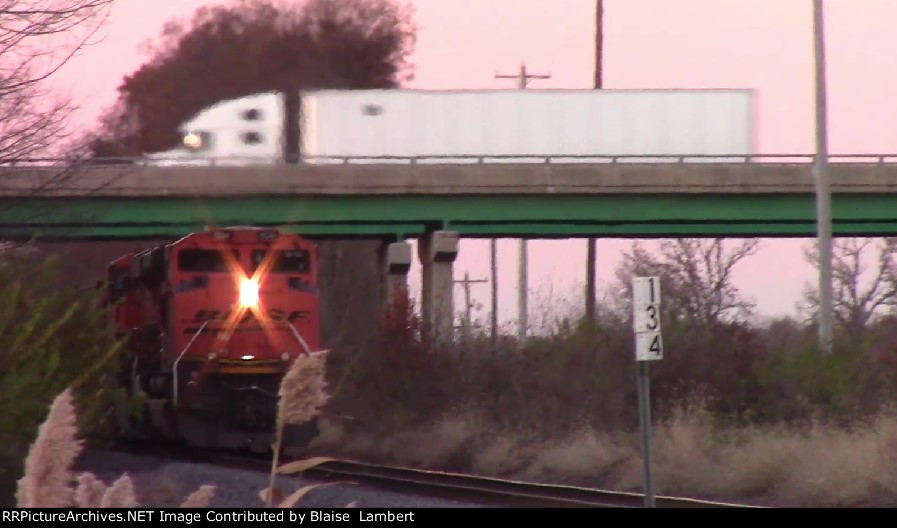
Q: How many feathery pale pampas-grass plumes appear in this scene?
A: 5